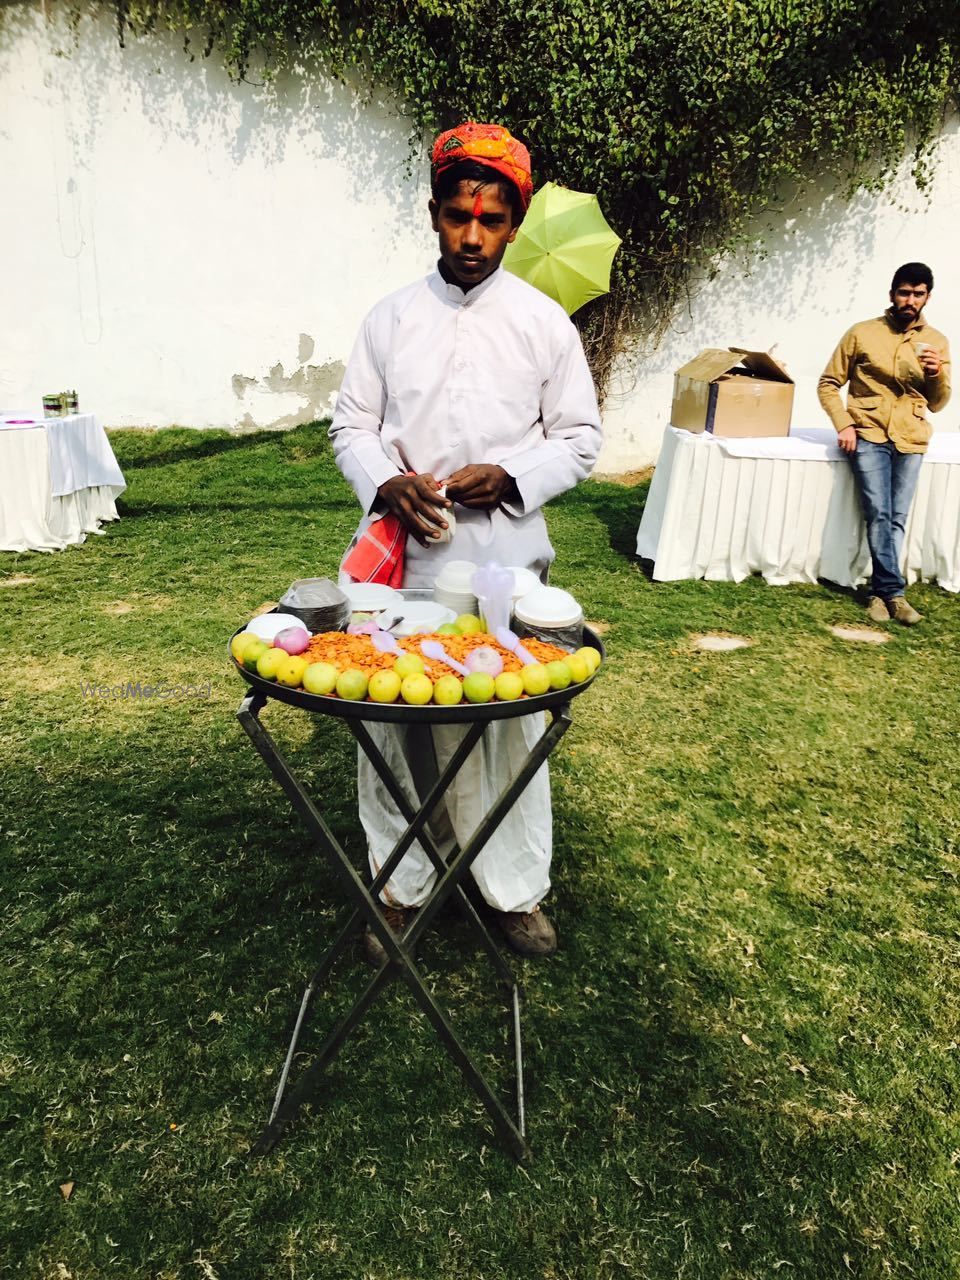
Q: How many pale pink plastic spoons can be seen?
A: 3